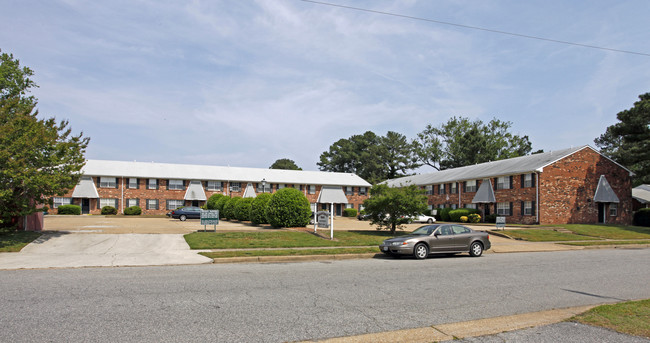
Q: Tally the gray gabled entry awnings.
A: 6